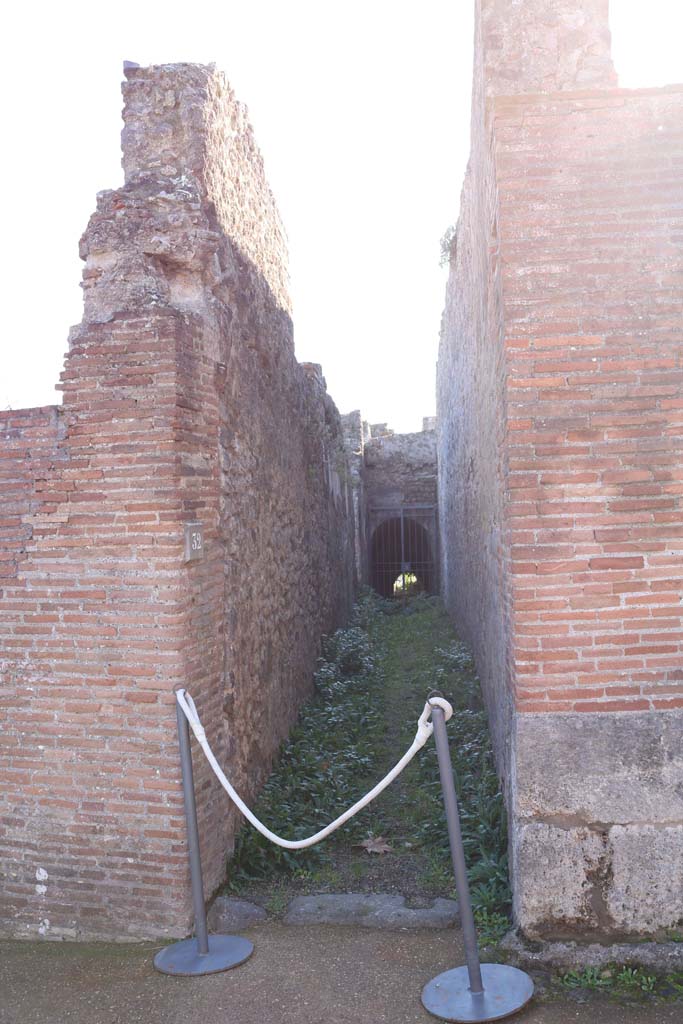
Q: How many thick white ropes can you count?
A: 1